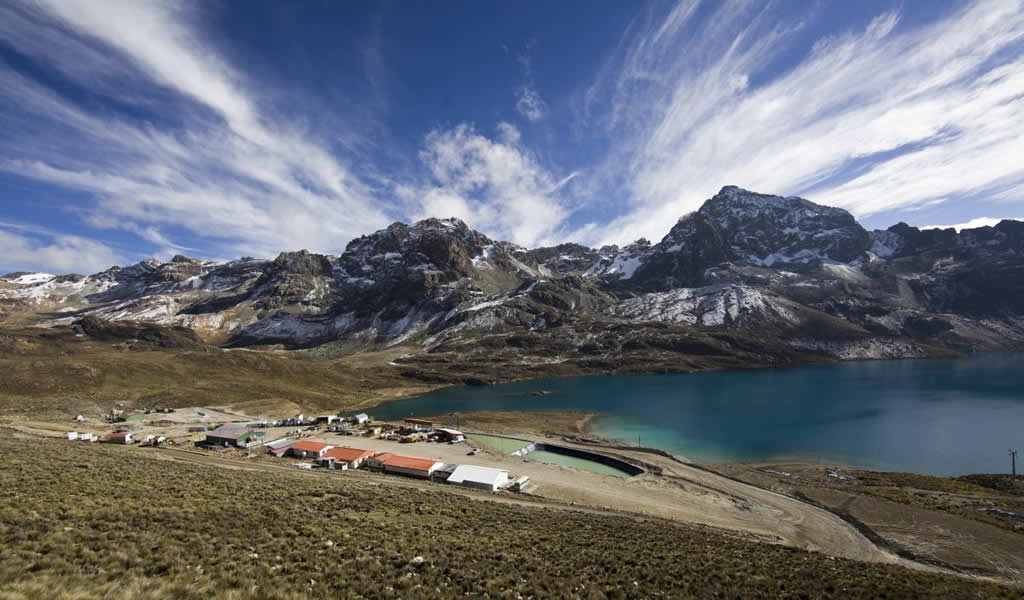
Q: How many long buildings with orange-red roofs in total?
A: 3